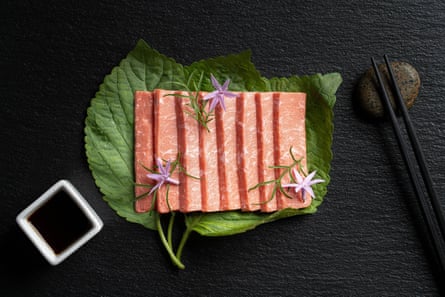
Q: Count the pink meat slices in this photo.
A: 8